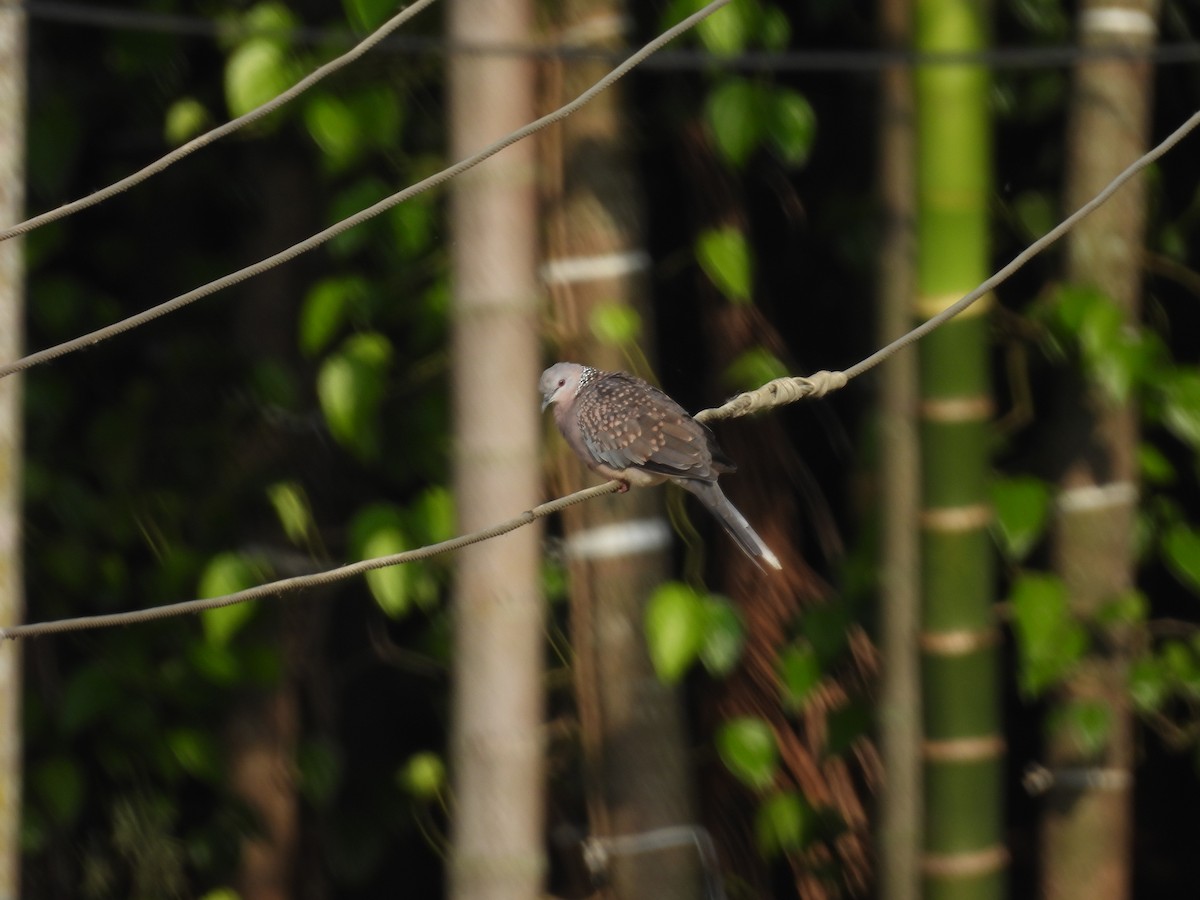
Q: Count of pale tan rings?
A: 6